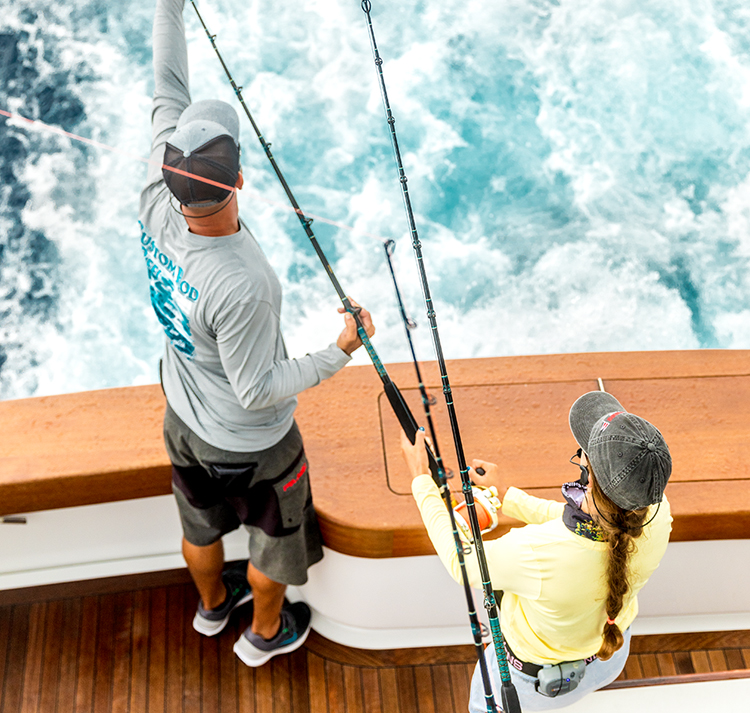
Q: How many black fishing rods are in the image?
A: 3